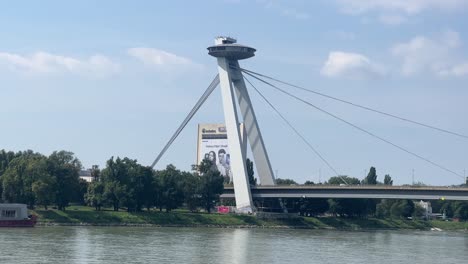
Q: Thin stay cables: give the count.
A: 3